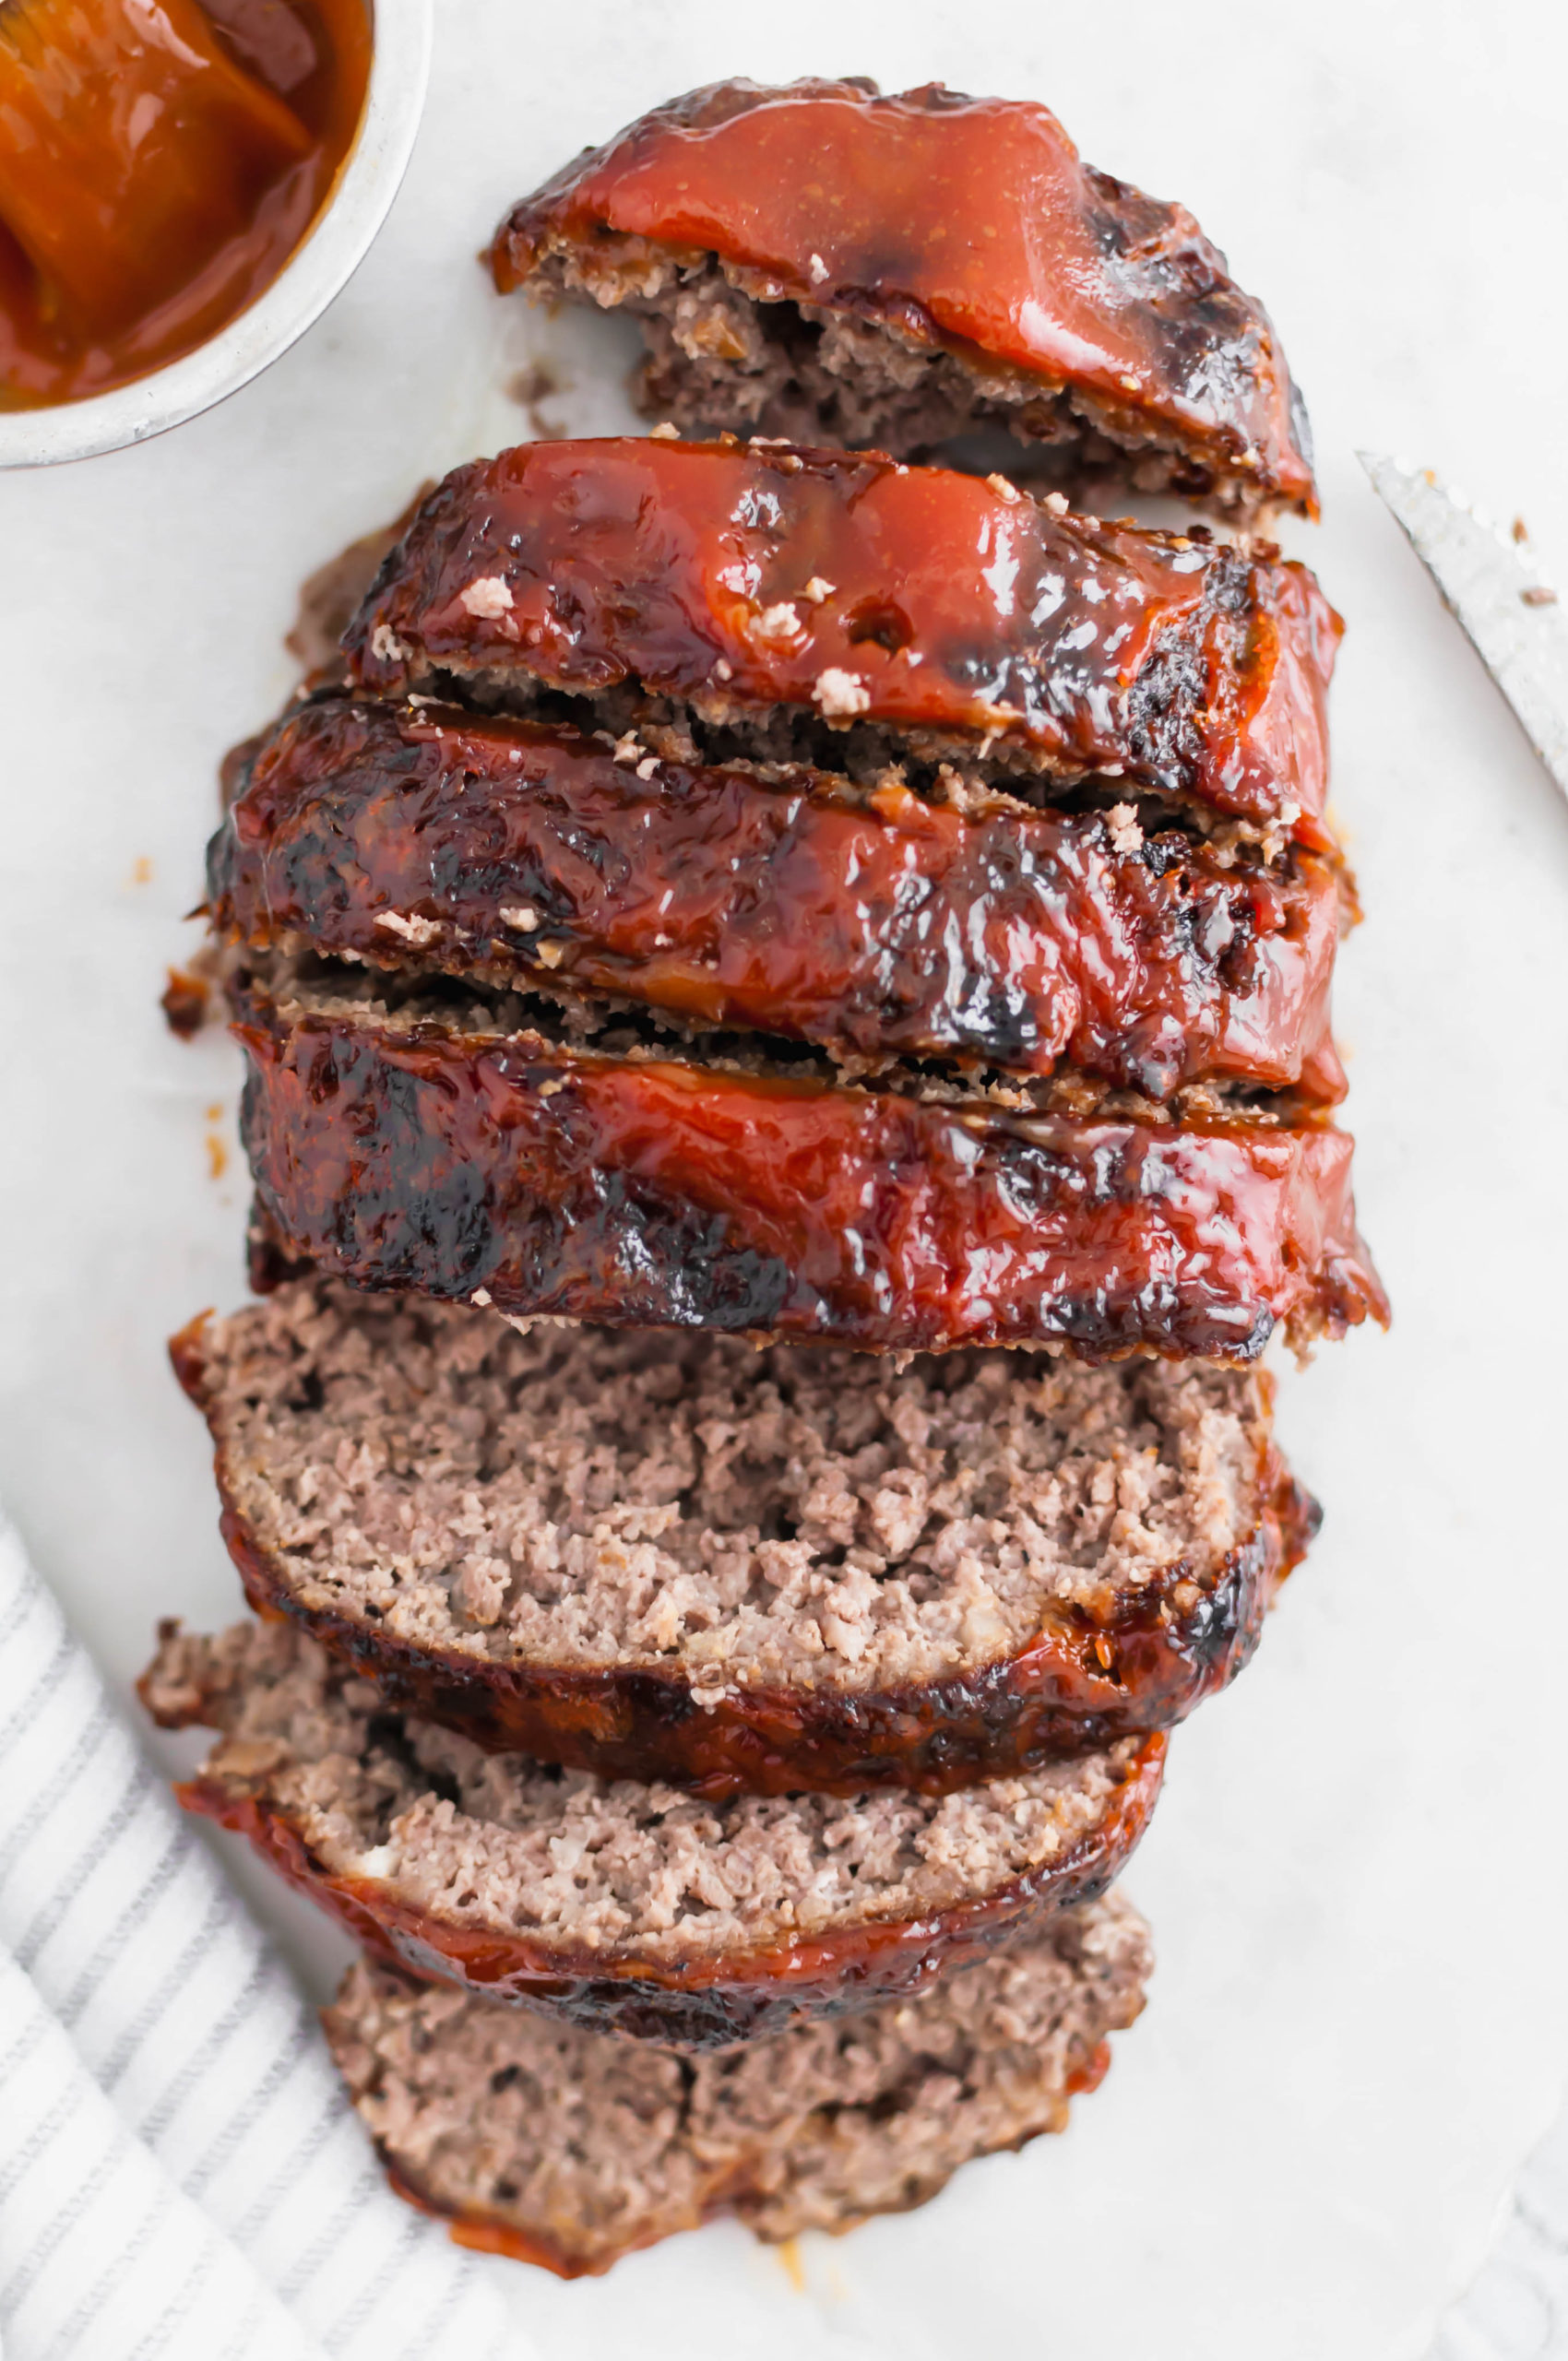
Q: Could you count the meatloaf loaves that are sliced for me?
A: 1